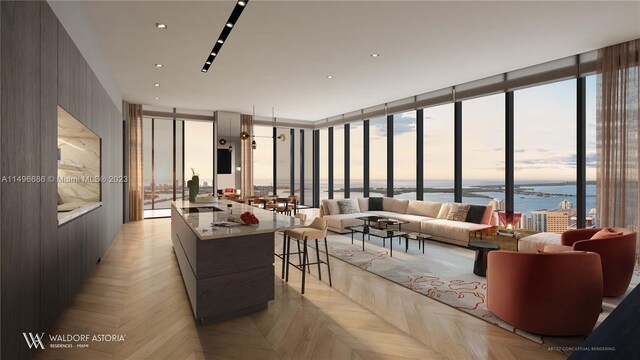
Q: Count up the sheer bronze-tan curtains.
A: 3